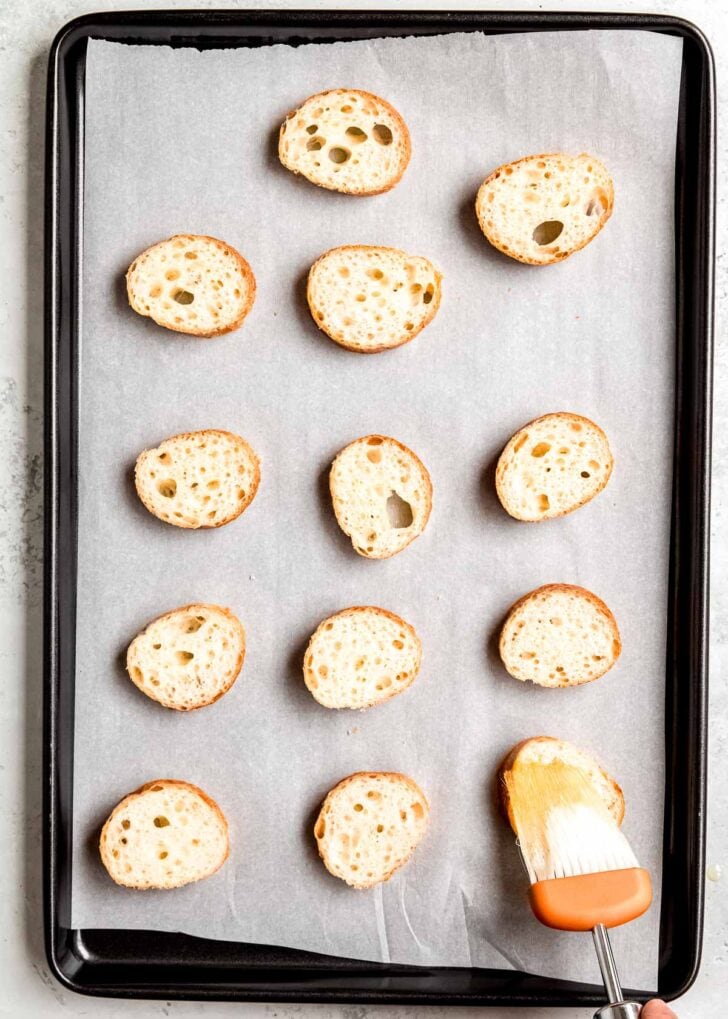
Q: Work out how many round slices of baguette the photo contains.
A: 13